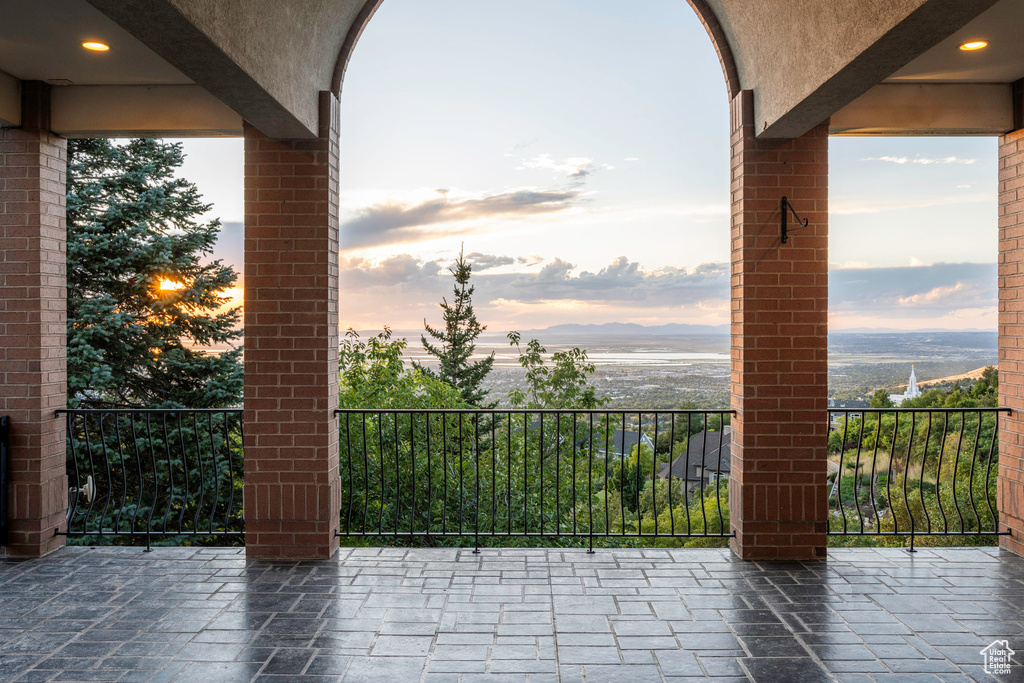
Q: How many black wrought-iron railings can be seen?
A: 3